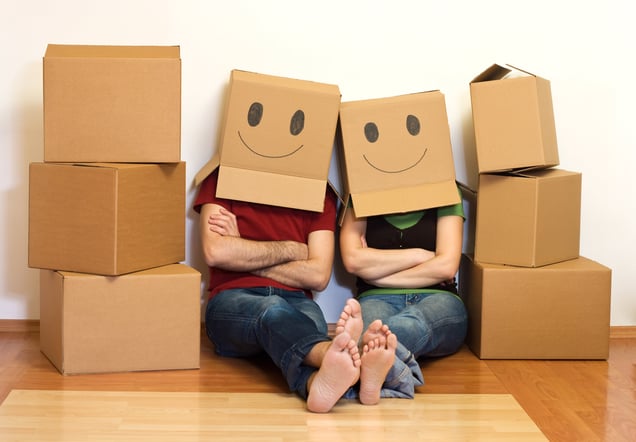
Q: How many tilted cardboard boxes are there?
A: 3